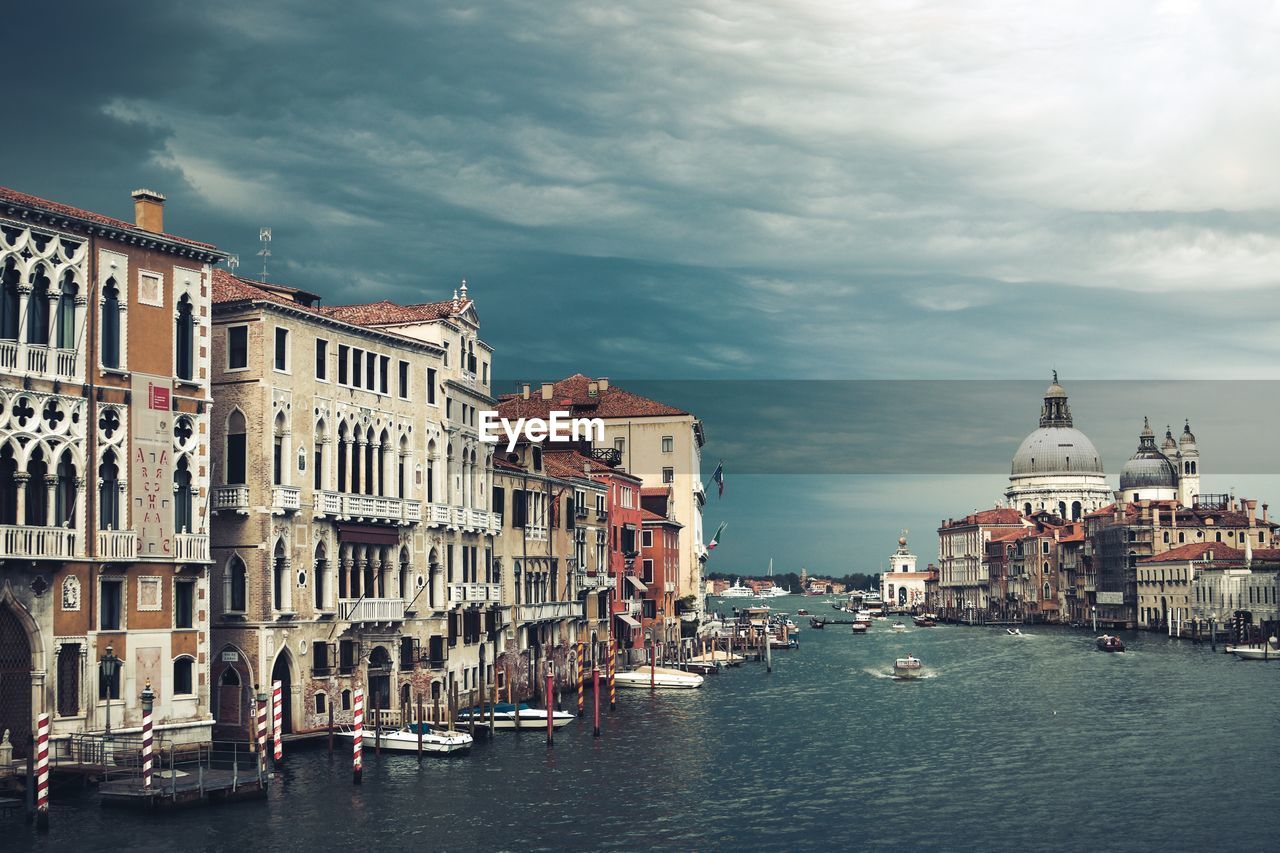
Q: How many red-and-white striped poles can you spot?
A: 5